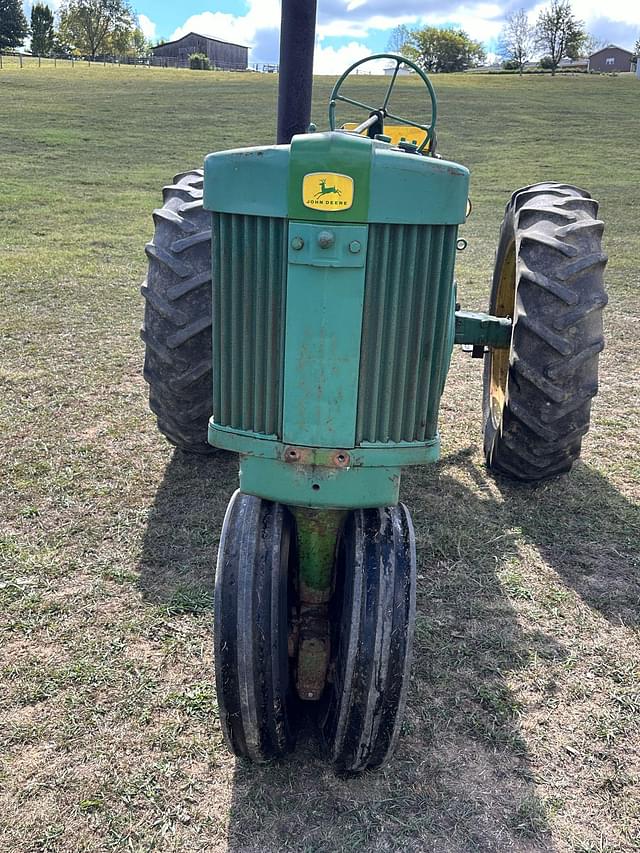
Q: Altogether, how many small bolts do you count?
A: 2